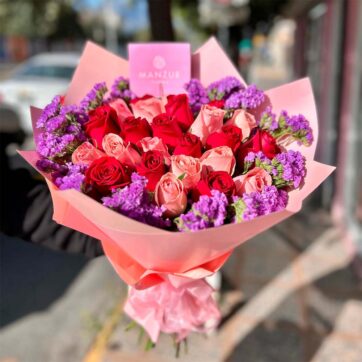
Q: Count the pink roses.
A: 11